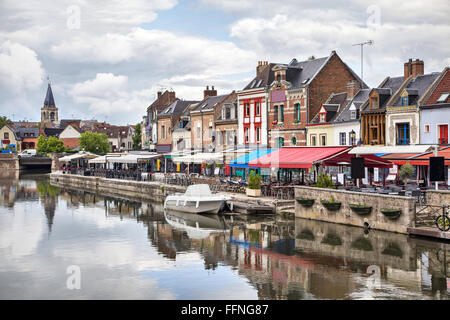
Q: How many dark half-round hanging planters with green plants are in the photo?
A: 4